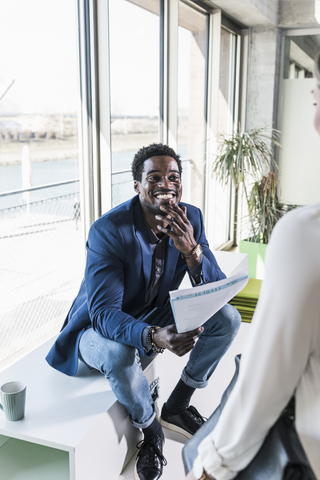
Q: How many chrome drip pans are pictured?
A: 0